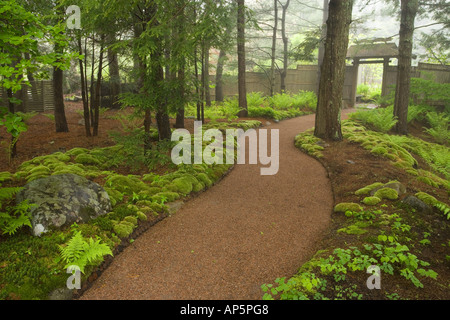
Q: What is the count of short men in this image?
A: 0